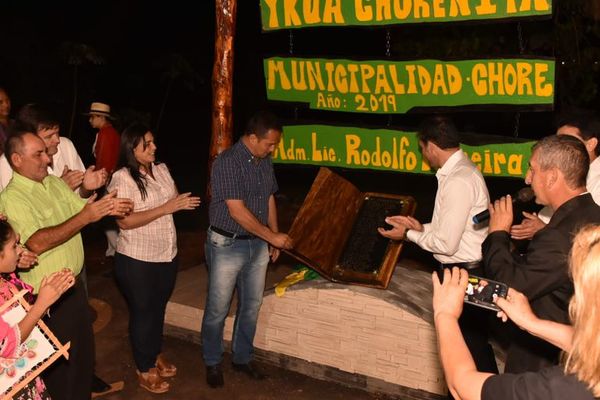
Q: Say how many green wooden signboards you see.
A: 3